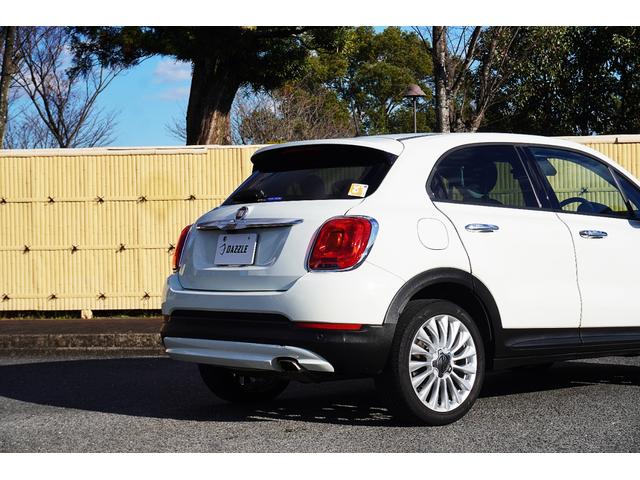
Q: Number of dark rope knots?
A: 14